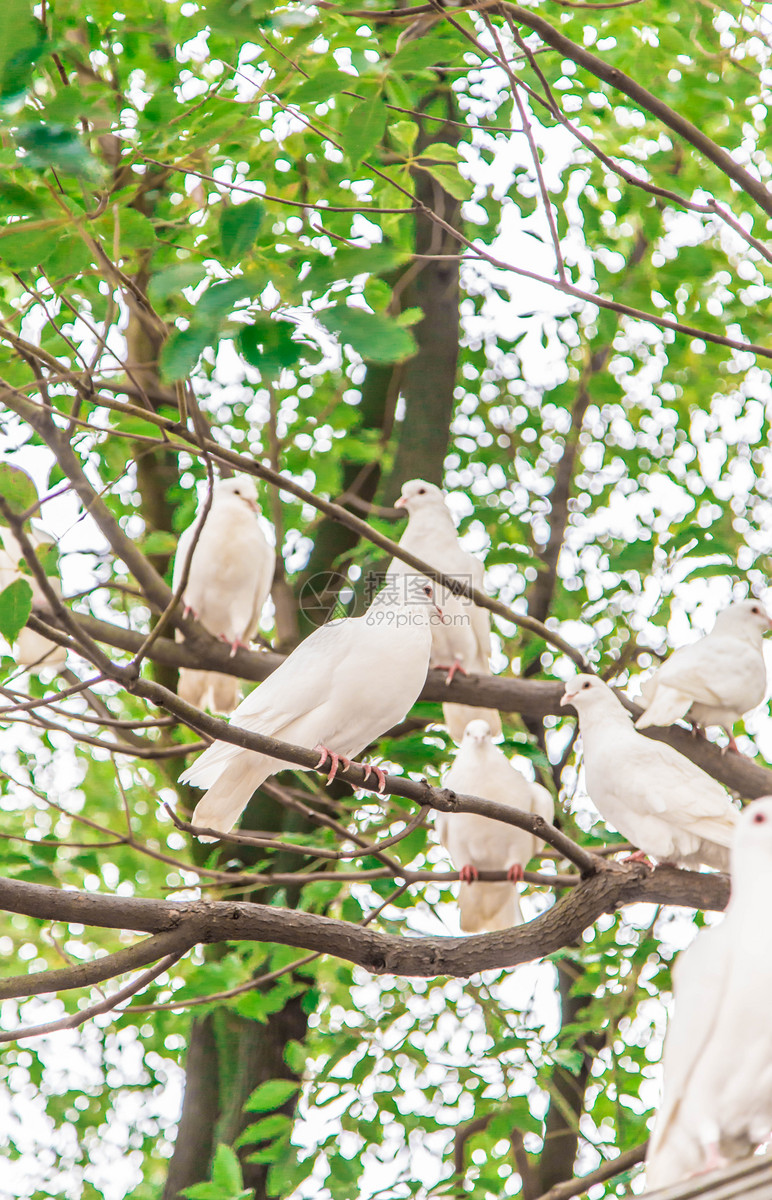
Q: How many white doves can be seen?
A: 8